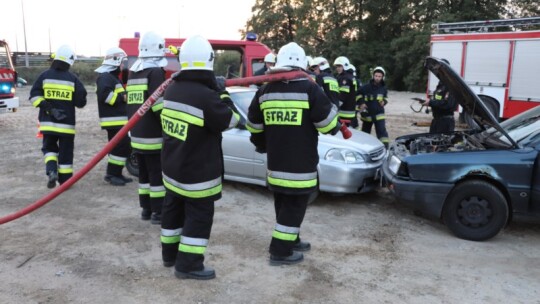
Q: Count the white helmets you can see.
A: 11